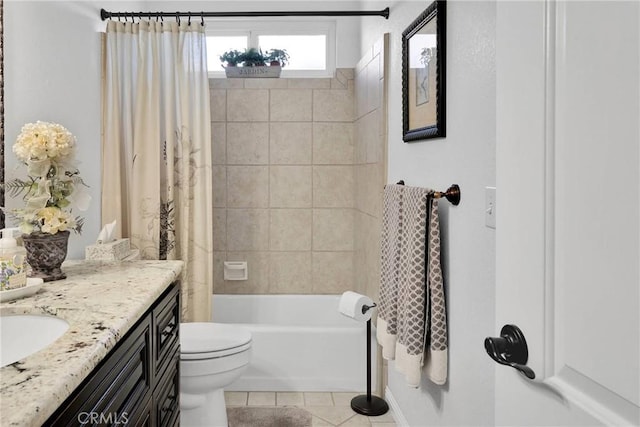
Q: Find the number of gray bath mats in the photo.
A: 1